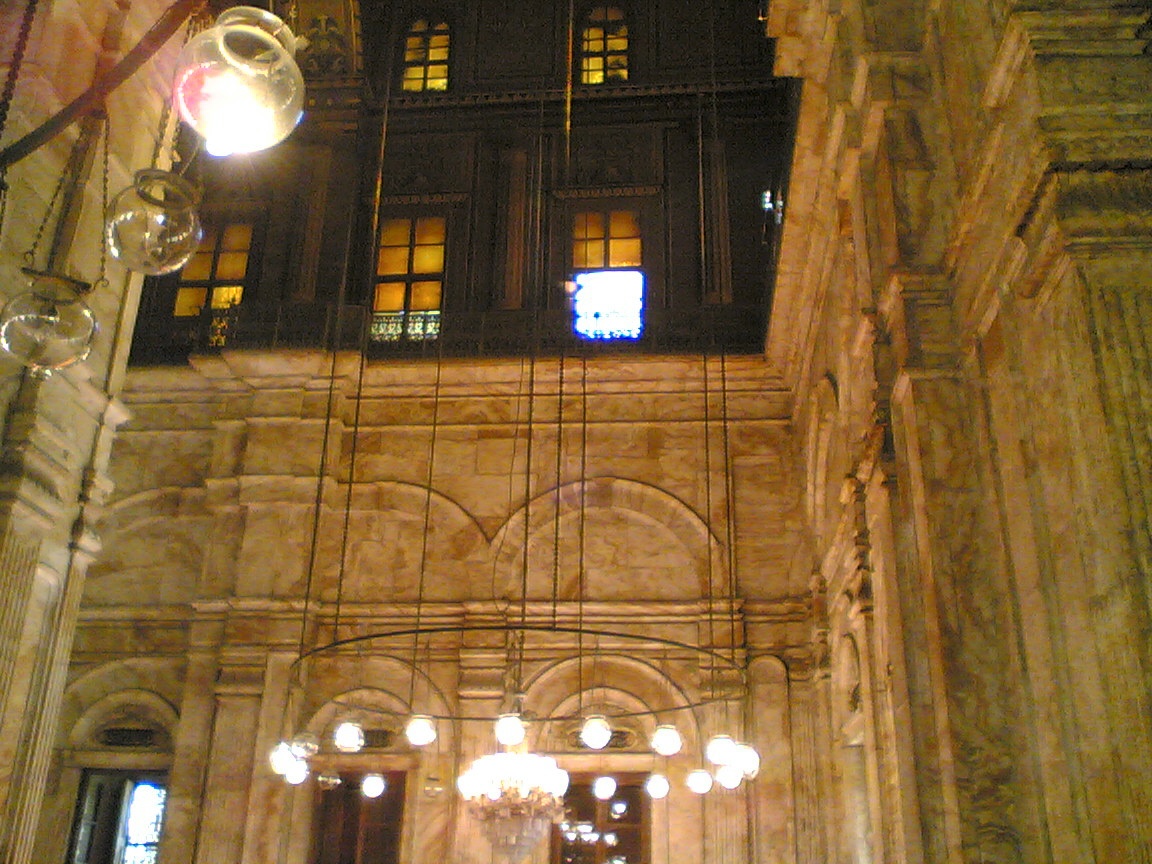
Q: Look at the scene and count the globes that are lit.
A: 15